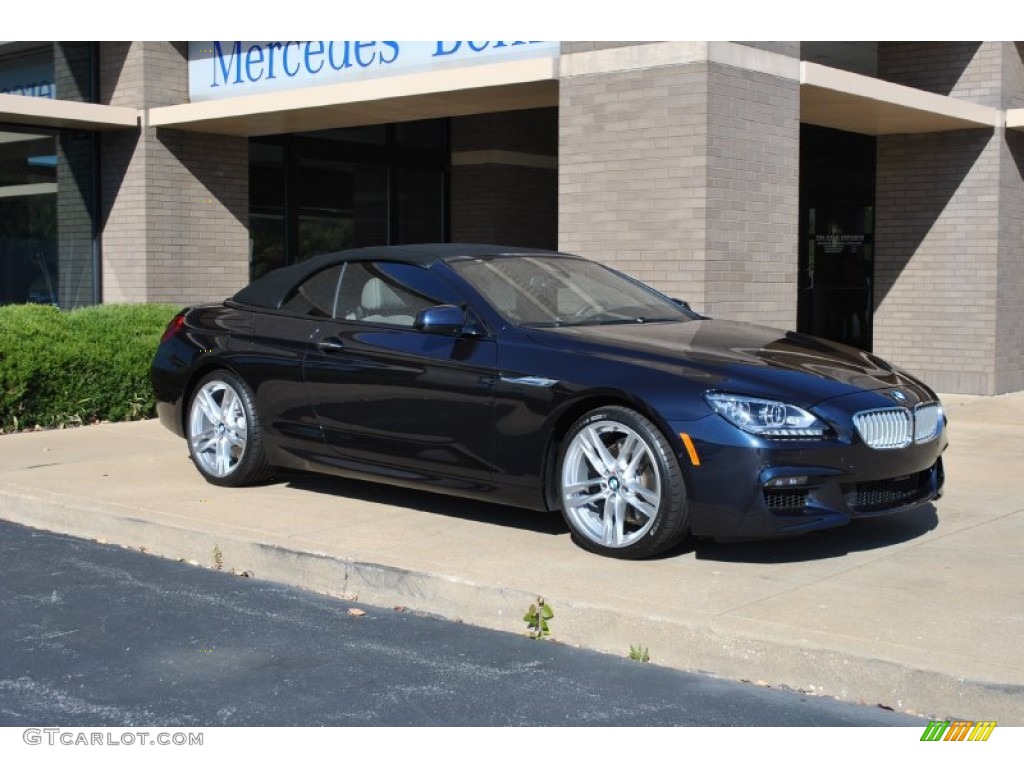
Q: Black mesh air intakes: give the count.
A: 2